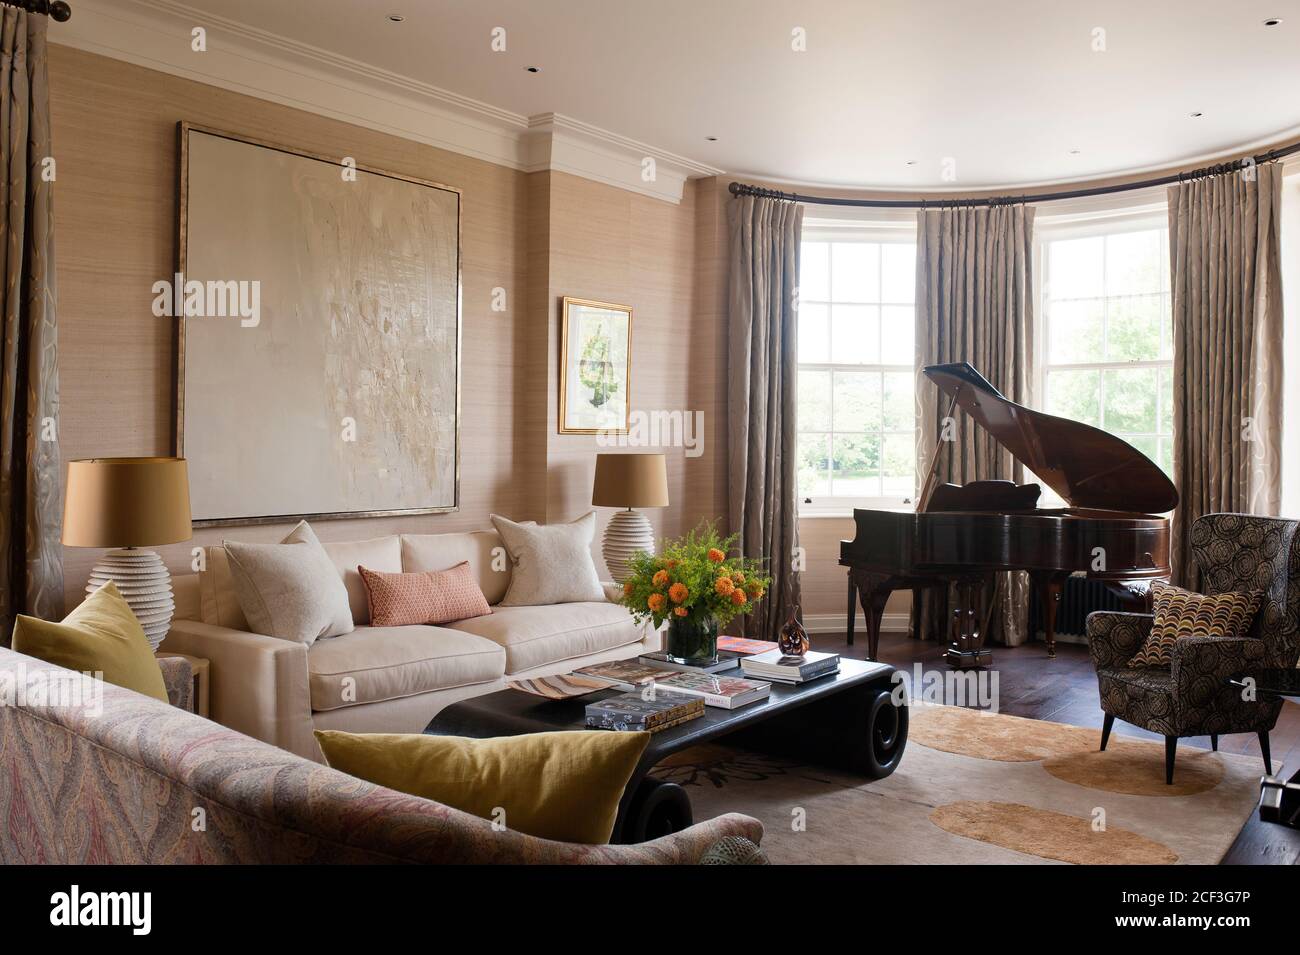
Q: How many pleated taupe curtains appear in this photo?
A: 4